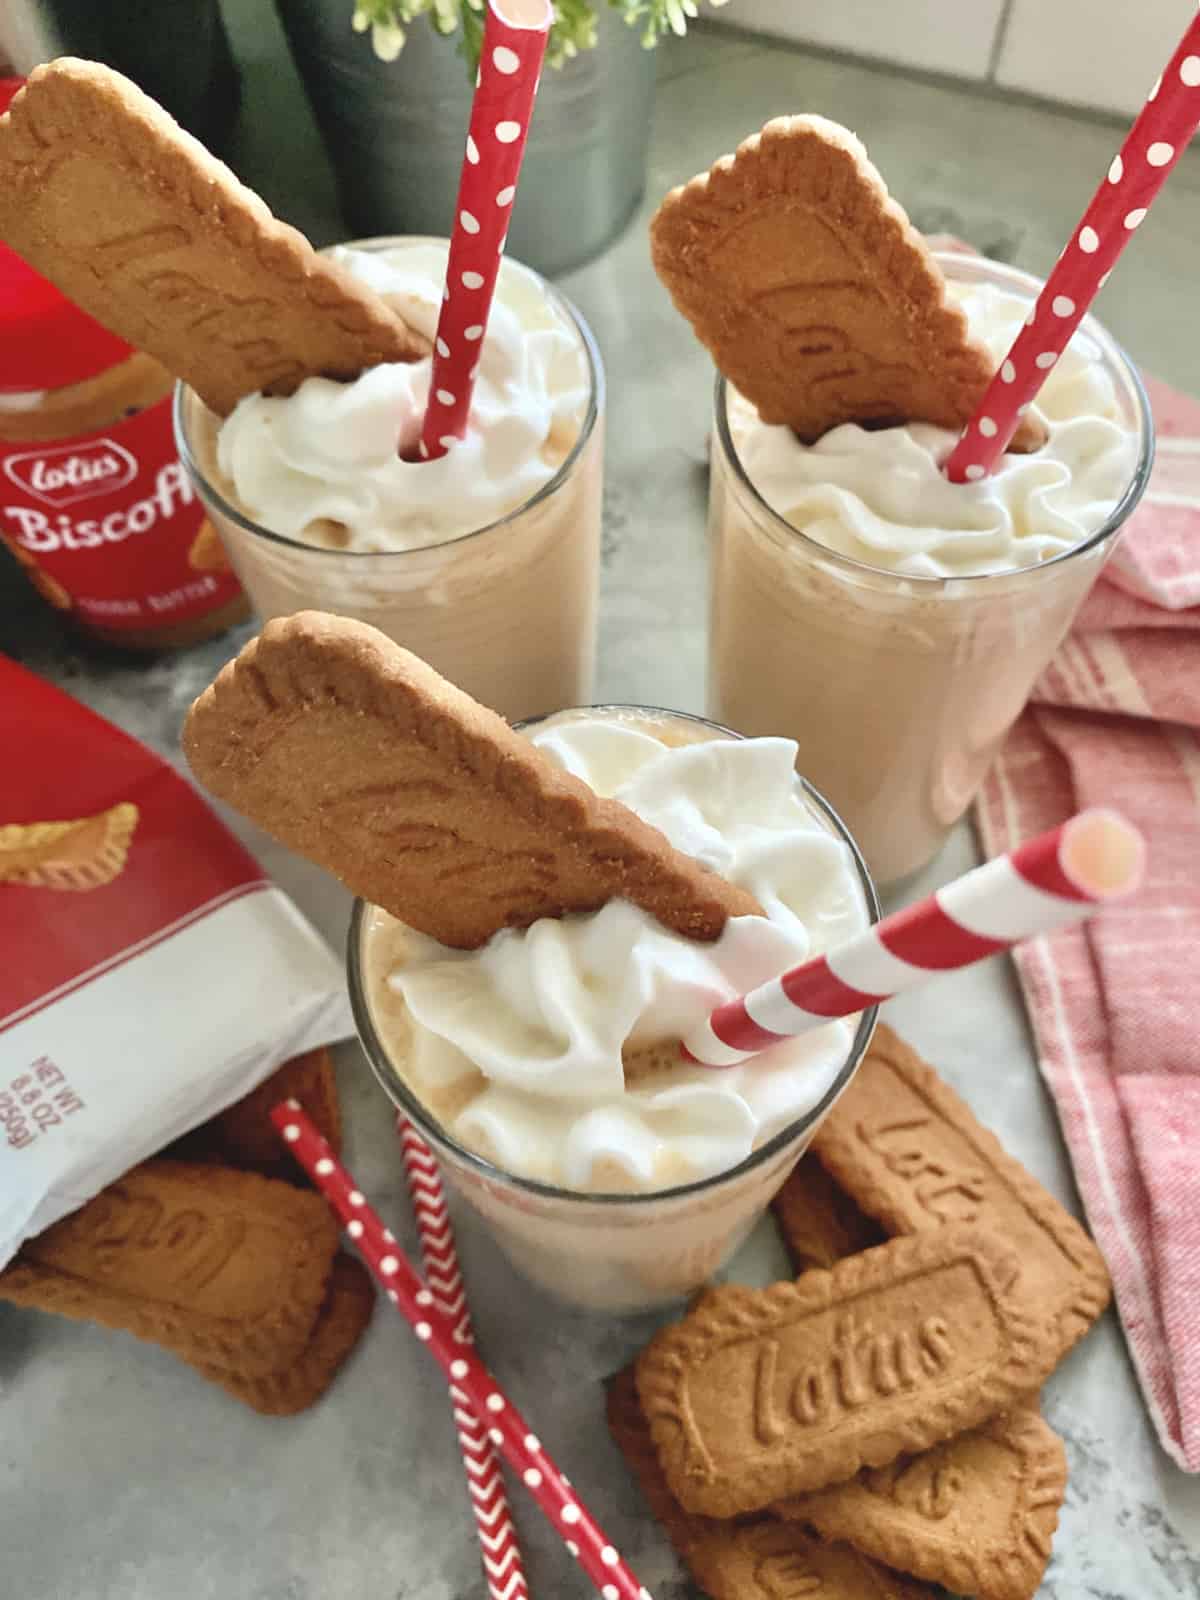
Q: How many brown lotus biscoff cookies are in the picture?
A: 11